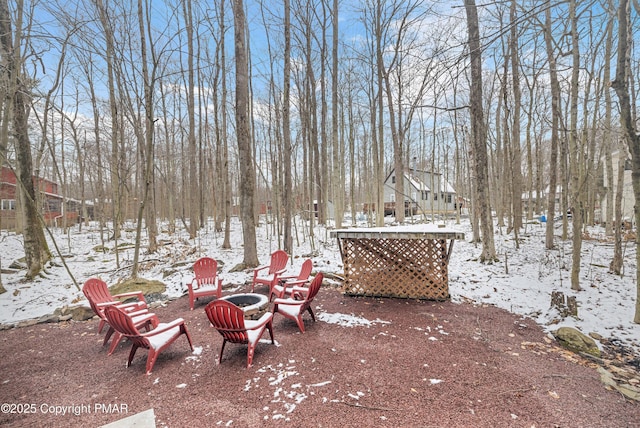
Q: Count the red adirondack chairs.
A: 7